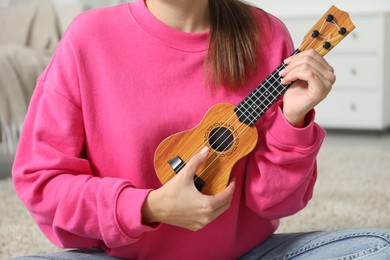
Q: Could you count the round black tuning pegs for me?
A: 4